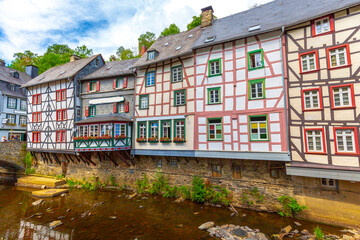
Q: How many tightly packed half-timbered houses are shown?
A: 5